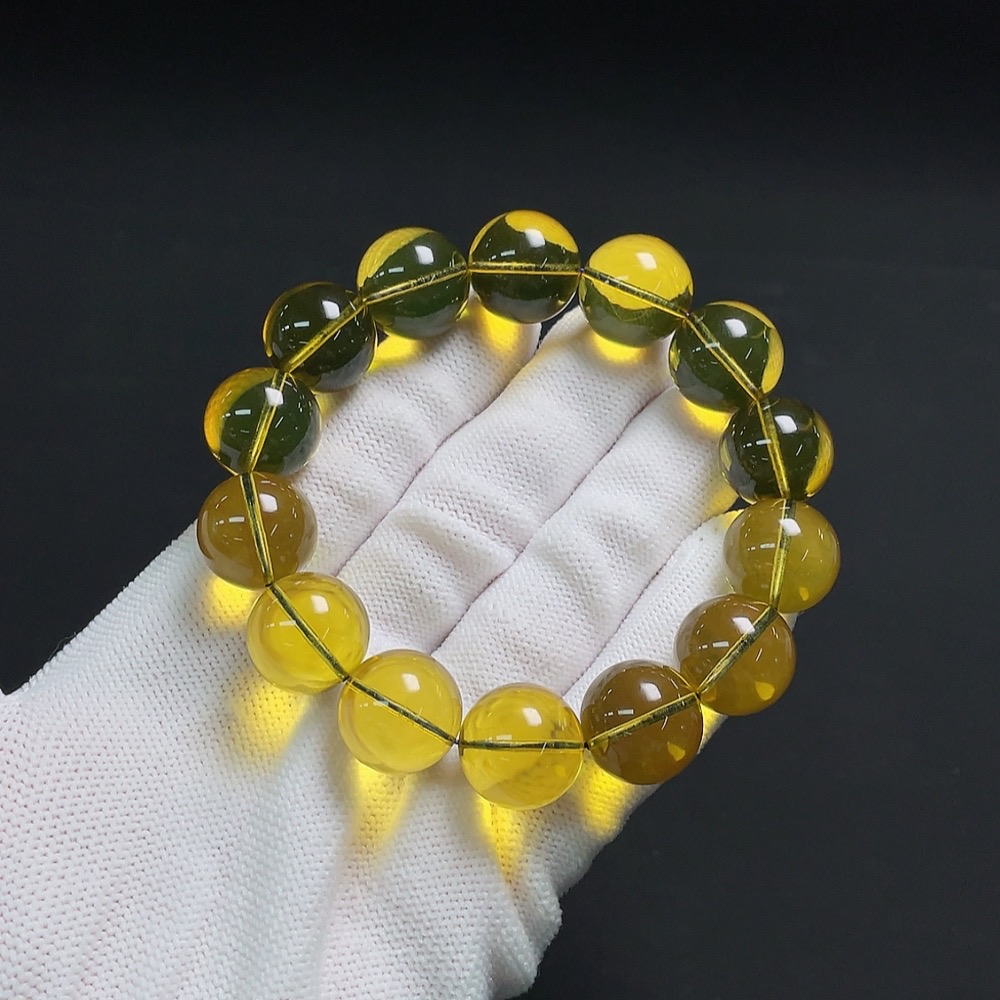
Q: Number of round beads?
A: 14